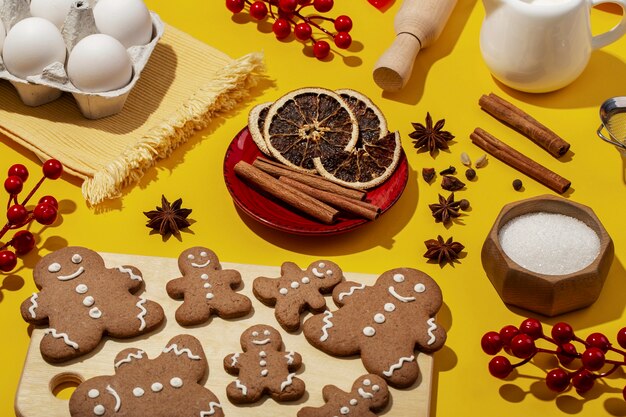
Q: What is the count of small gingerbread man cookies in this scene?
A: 4